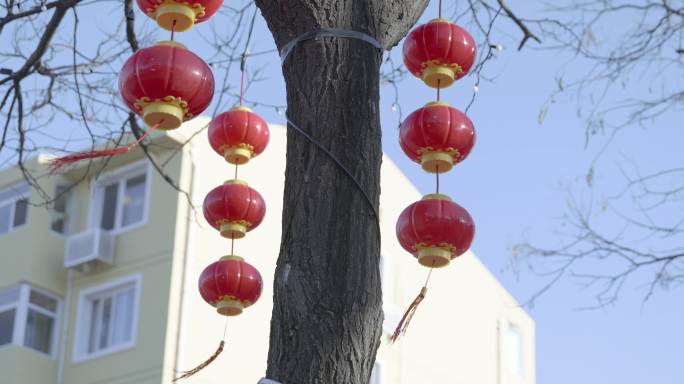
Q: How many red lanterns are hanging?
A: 8